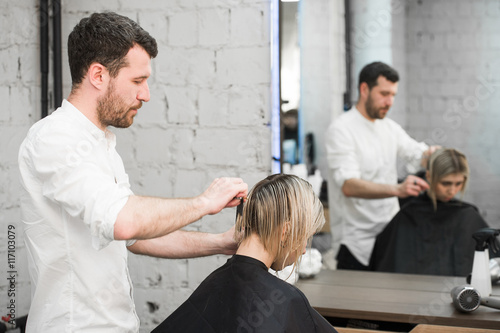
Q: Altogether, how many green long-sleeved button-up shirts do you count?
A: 0